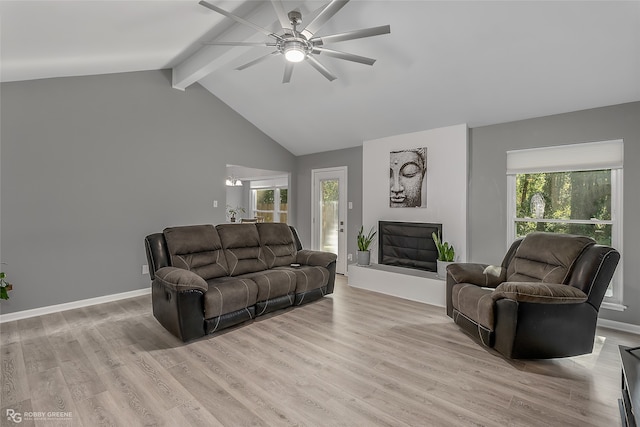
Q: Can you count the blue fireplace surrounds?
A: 0